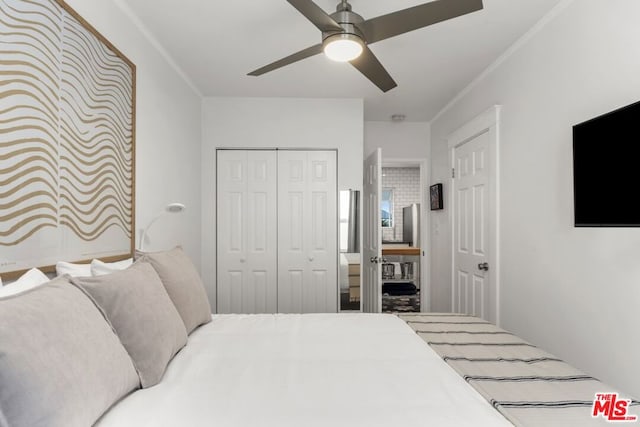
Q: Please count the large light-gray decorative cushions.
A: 3